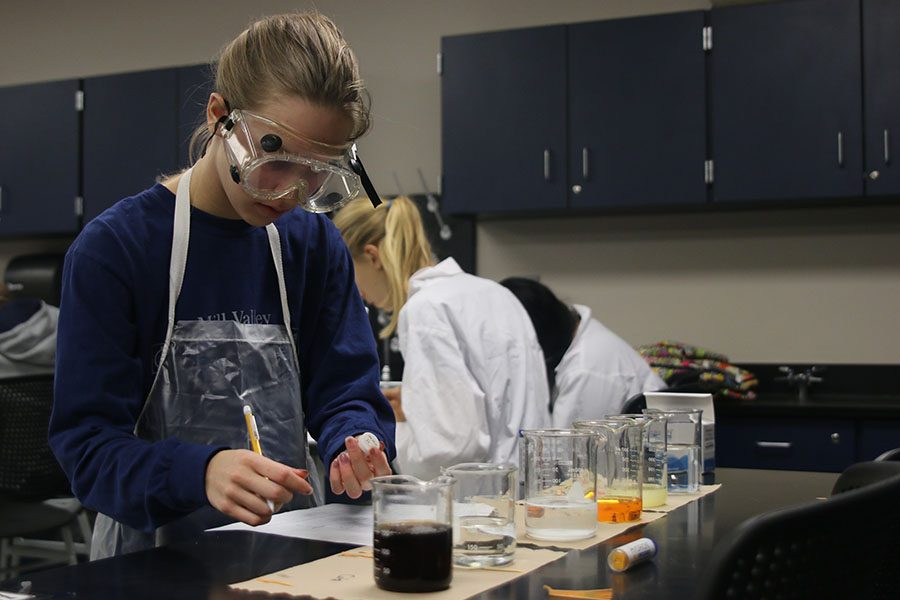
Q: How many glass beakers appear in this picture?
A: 6